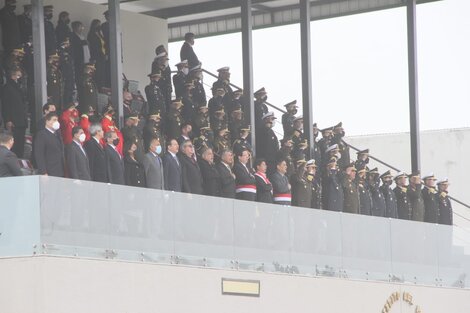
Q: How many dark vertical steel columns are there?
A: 5